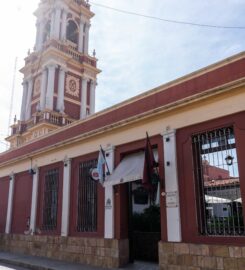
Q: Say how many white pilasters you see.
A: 5